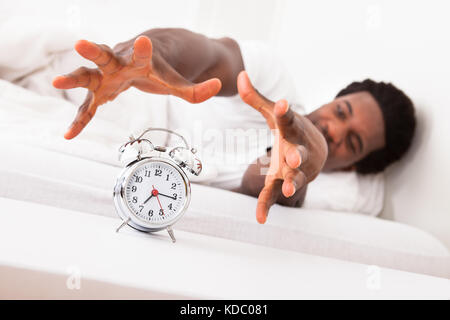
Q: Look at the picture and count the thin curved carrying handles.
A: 1